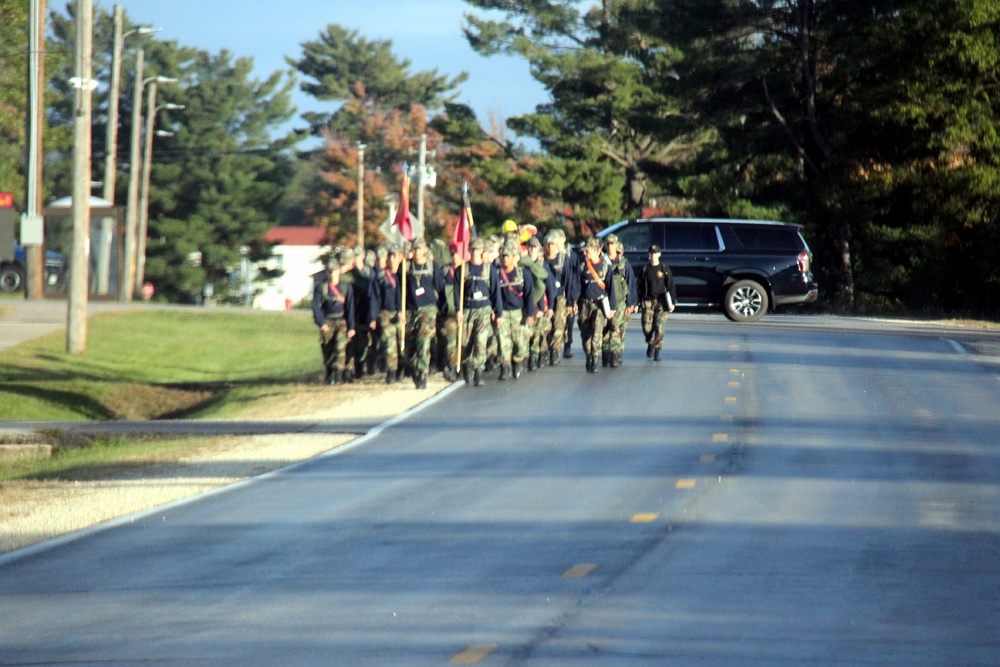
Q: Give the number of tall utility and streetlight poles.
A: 7